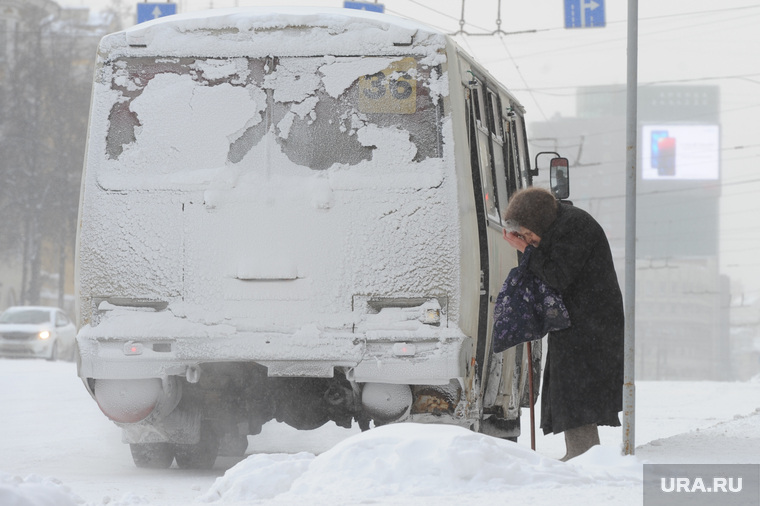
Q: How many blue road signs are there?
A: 3